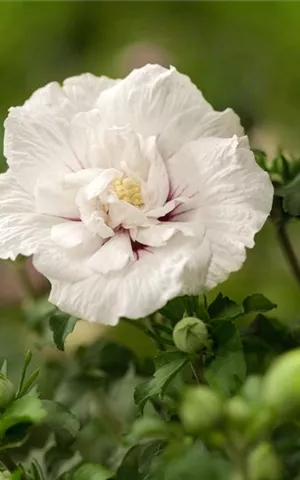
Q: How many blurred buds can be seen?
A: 4